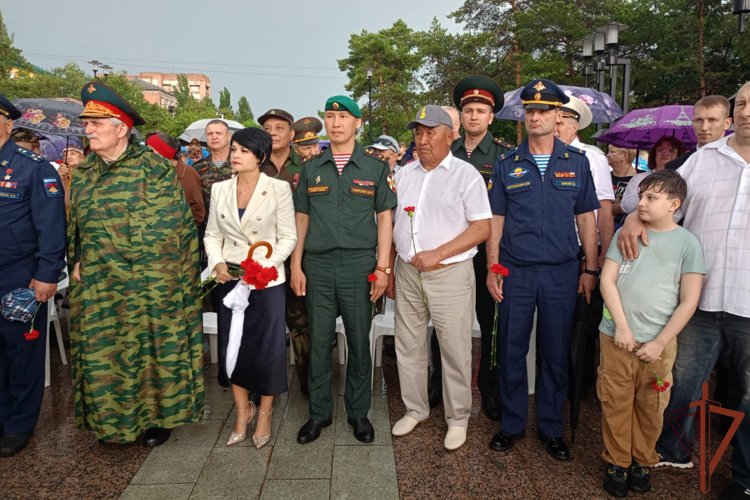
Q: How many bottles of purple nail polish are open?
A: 0